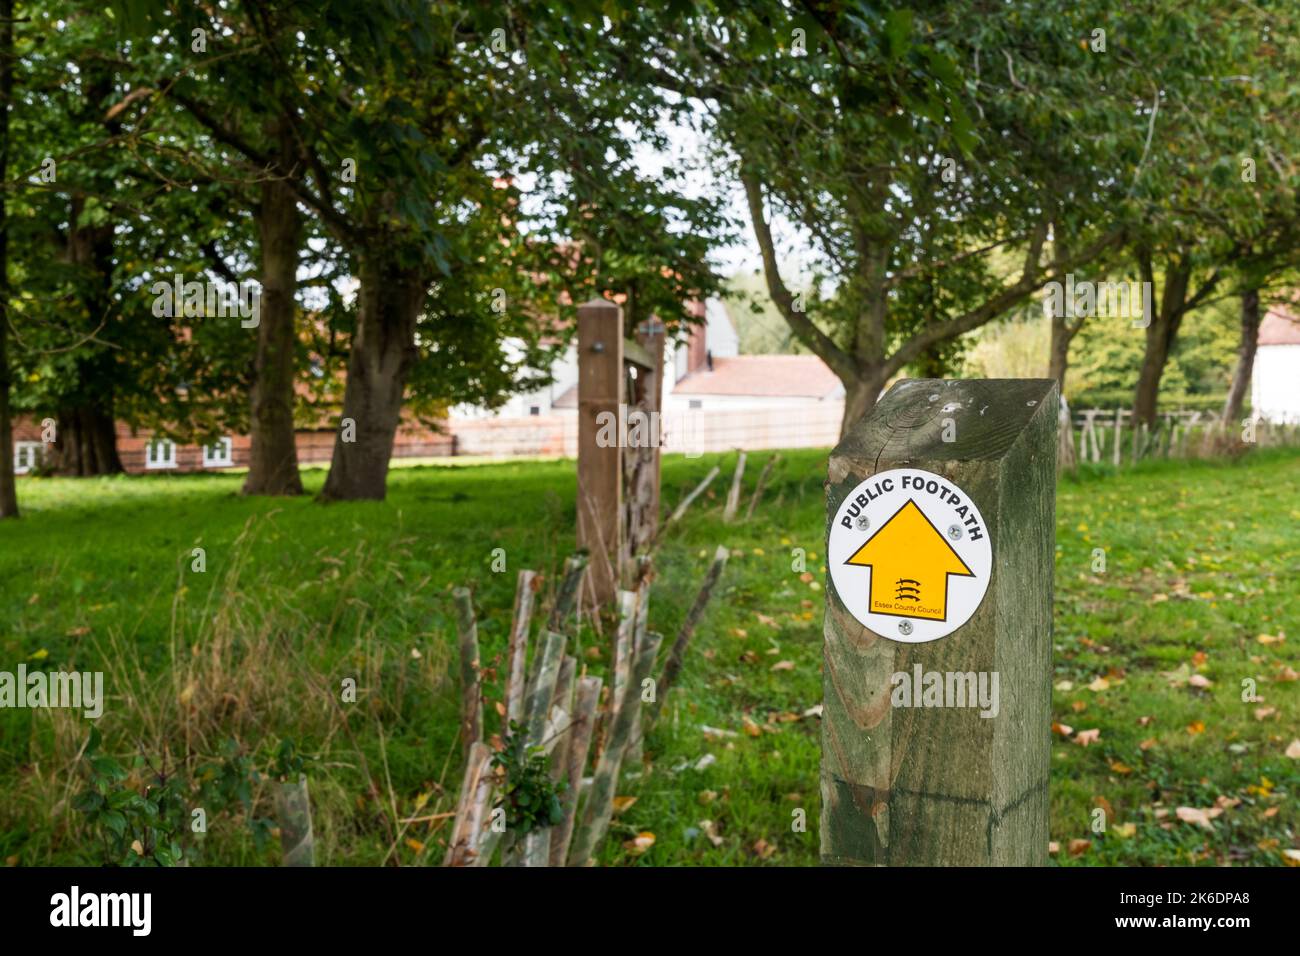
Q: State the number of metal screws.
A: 3